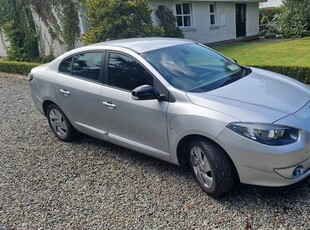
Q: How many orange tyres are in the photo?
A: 0